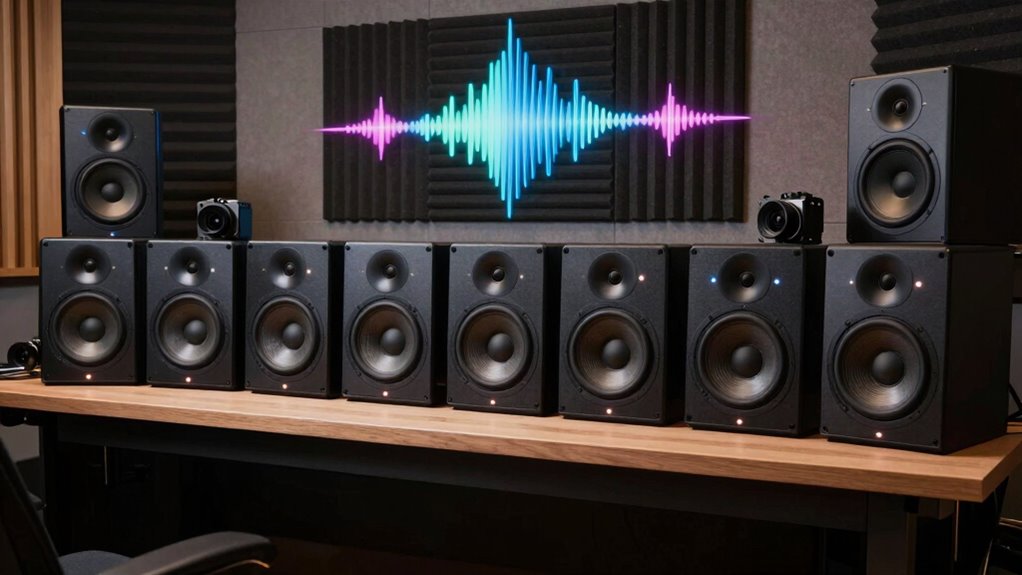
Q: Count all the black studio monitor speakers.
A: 10